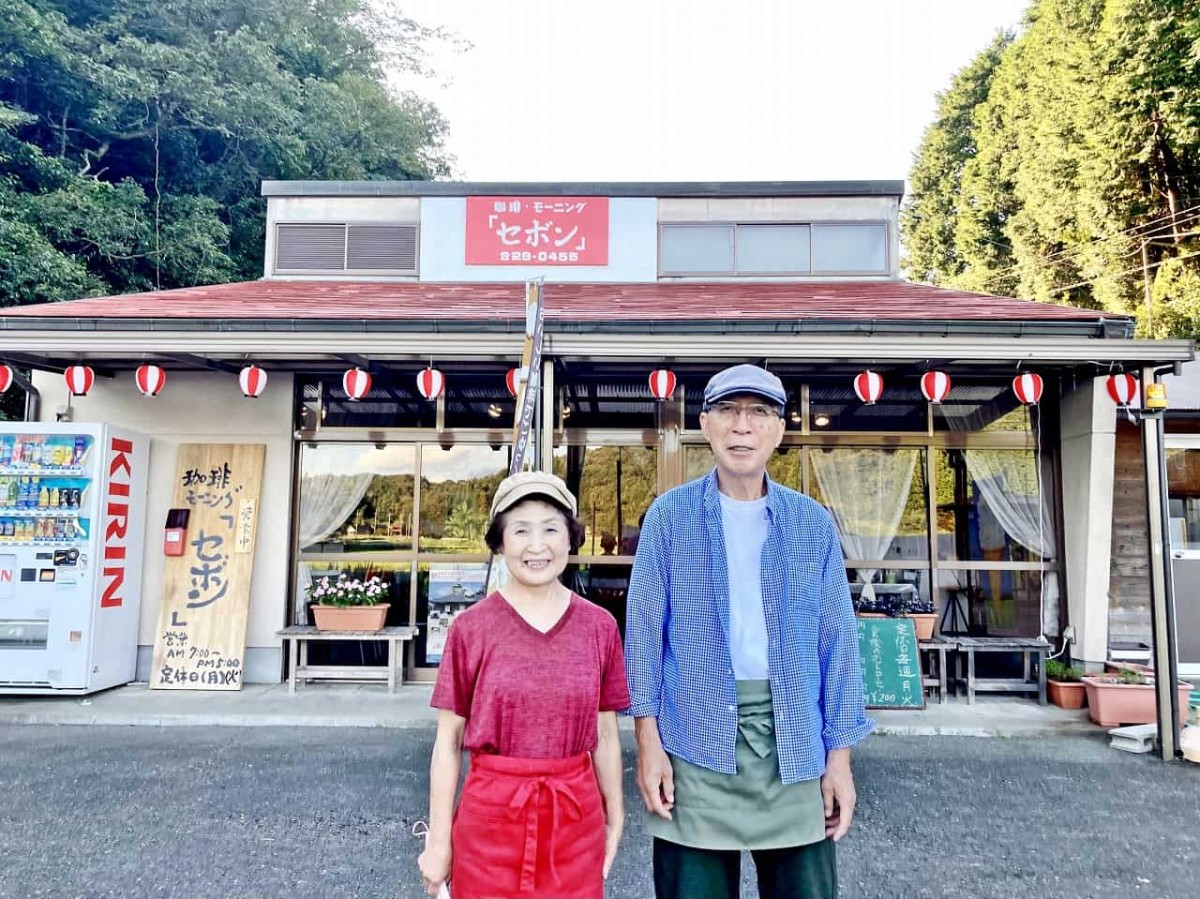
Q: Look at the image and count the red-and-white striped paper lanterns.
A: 12